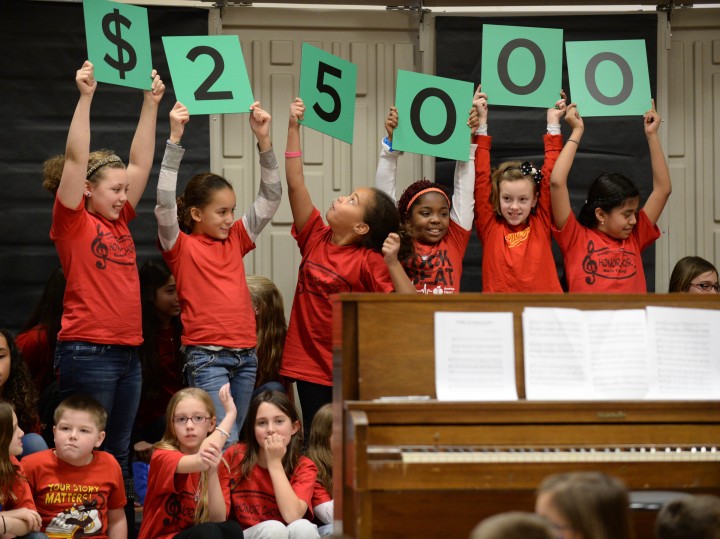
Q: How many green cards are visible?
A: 6